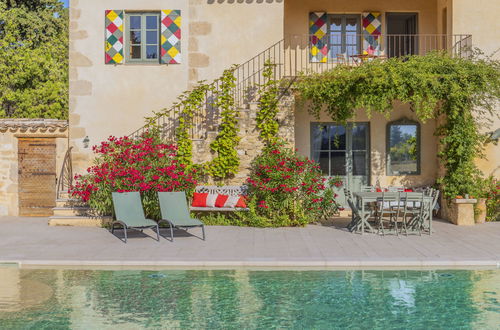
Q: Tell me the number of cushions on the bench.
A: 5